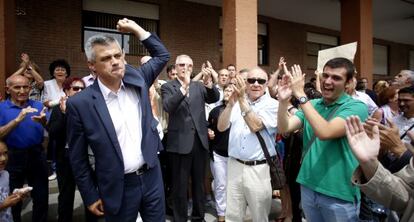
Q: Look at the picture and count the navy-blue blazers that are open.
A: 1